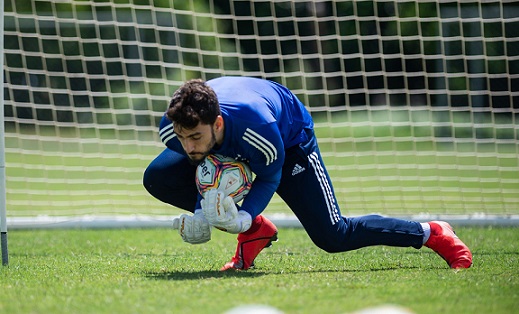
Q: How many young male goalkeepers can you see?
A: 1